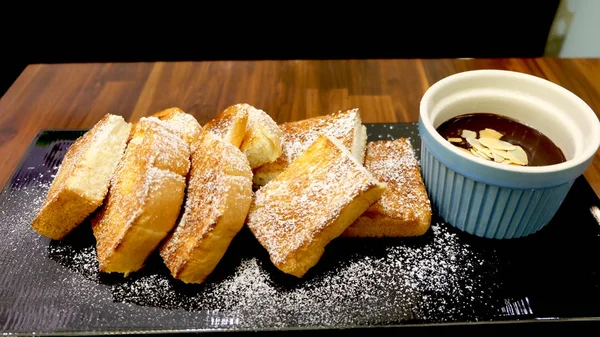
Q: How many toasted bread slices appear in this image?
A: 8